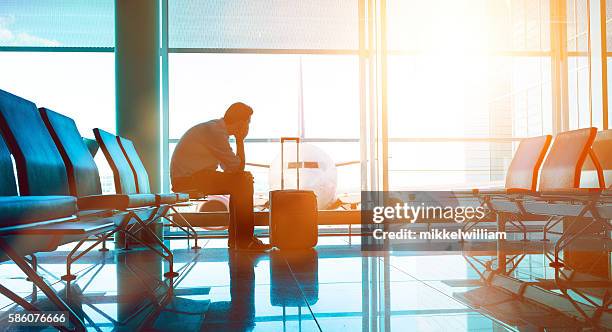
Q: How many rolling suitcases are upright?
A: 1